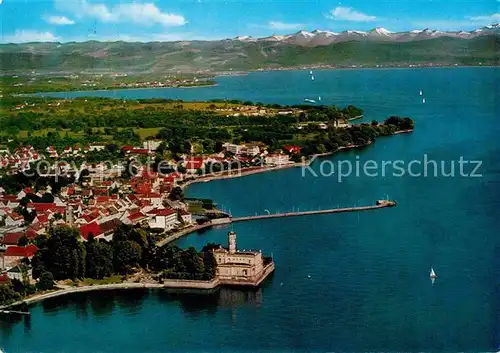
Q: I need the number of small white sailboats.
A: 6